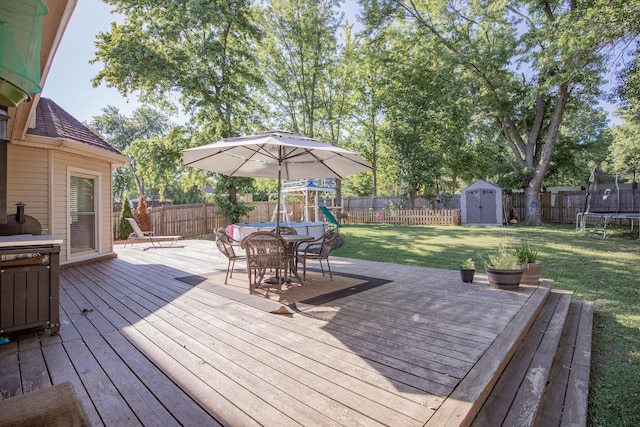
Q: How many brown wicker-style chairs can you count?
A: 4